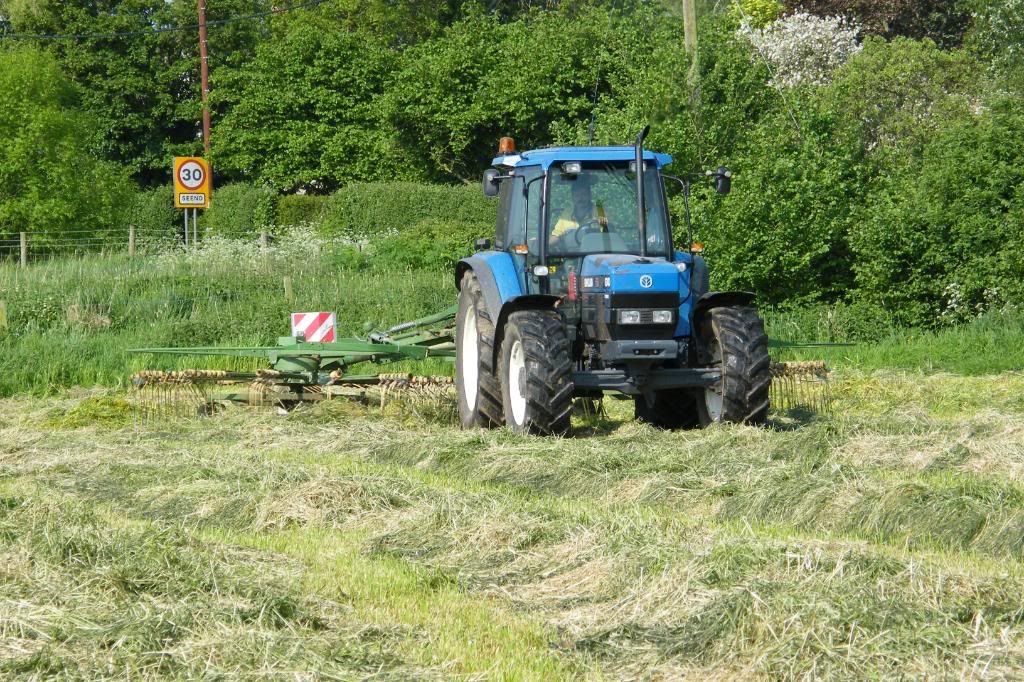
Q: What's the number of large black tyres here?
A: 4